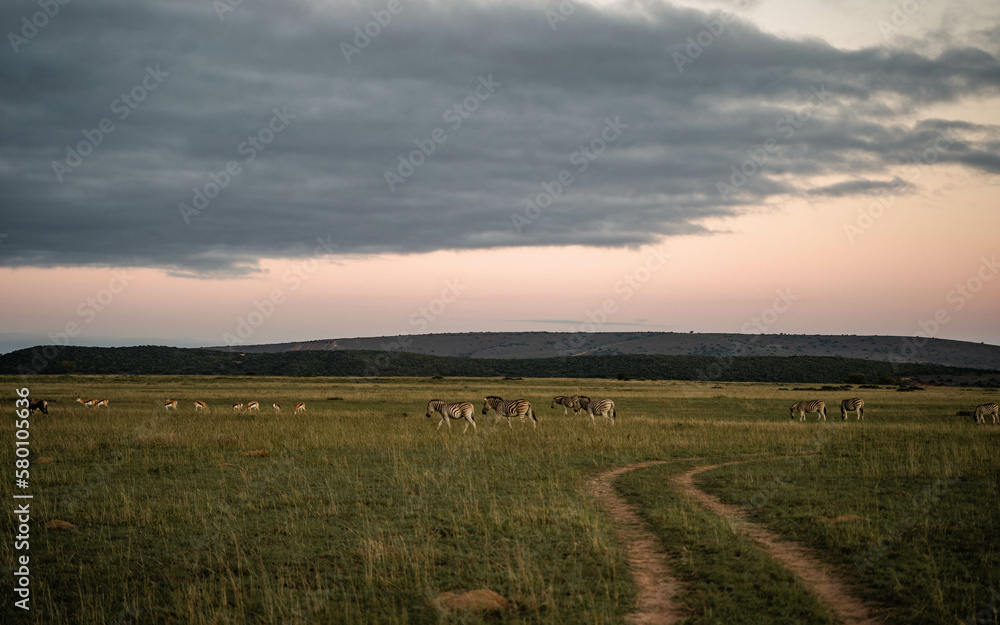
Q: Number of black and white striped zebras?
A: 7